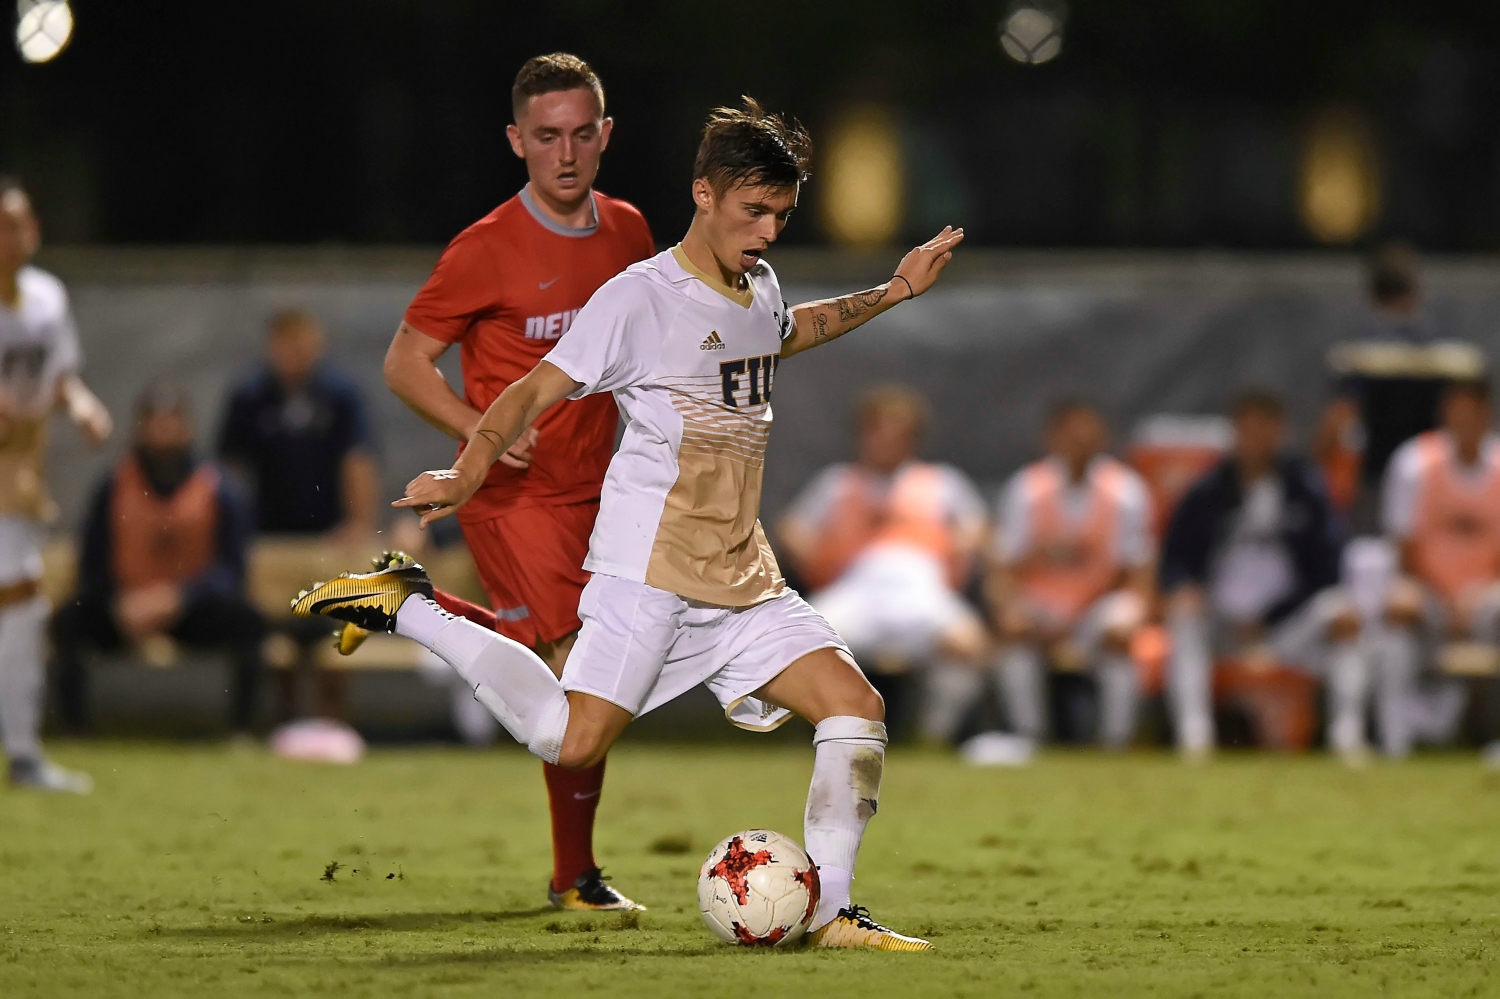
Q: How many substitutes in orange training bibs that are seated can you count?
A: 4